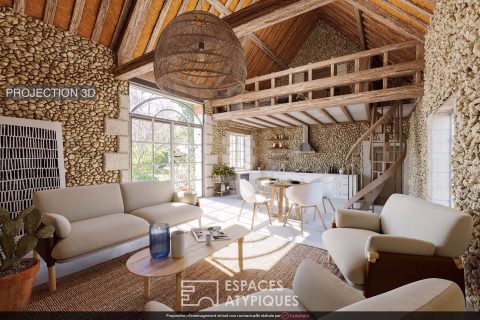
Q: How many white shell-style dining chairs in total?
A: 3